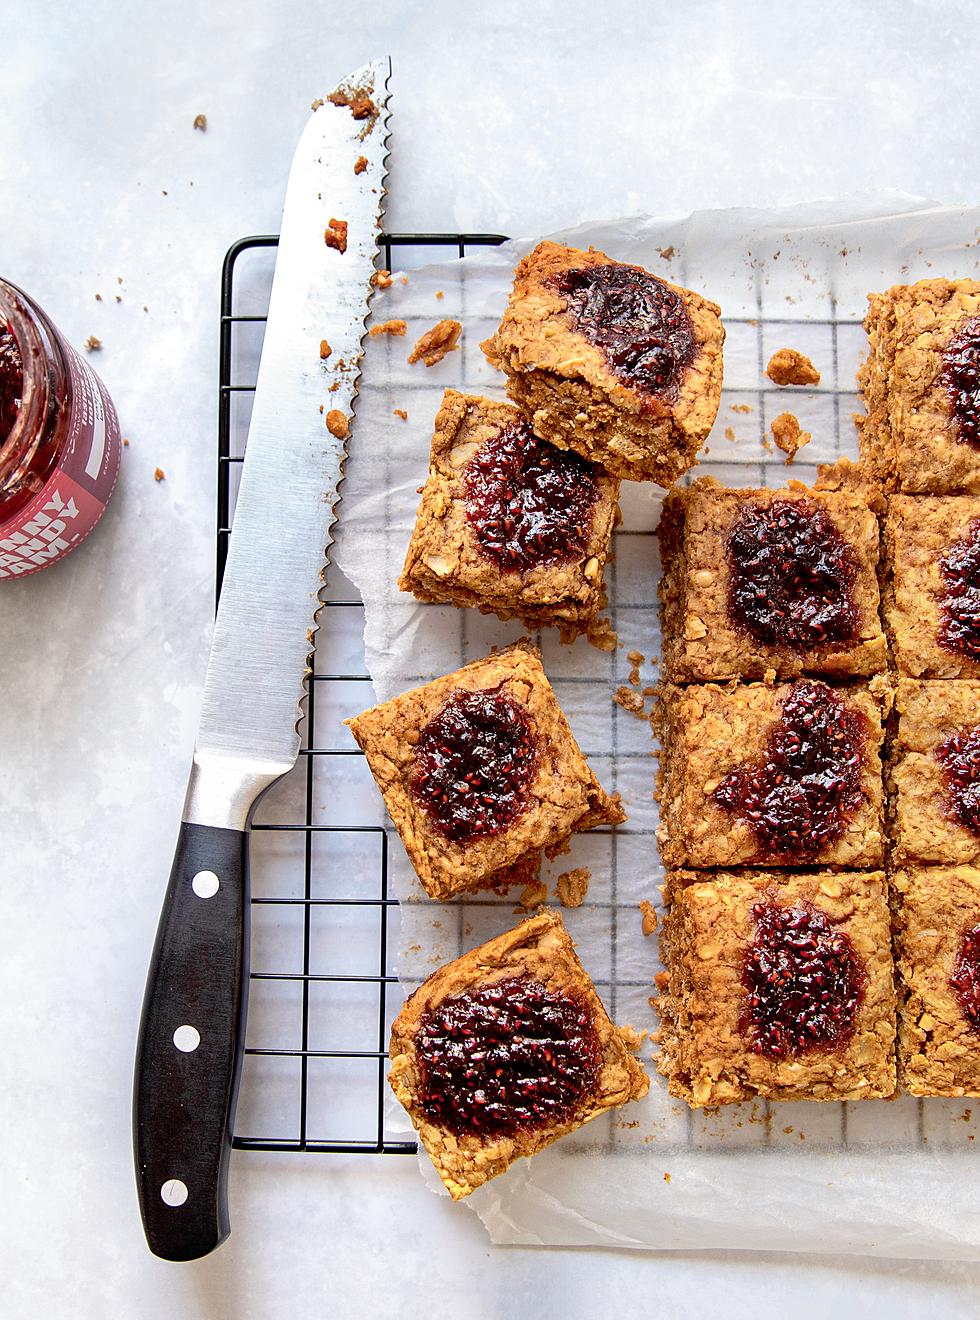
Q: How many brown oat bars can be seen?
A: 11